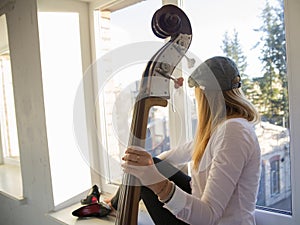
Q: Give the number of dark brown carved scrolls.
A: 1